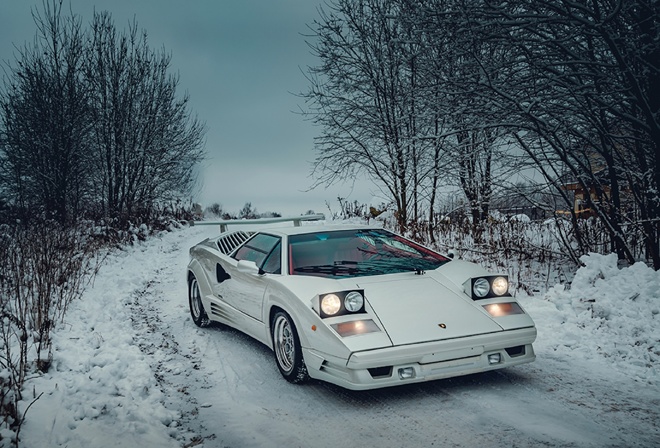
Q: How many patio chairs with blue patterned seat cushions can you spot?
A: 0